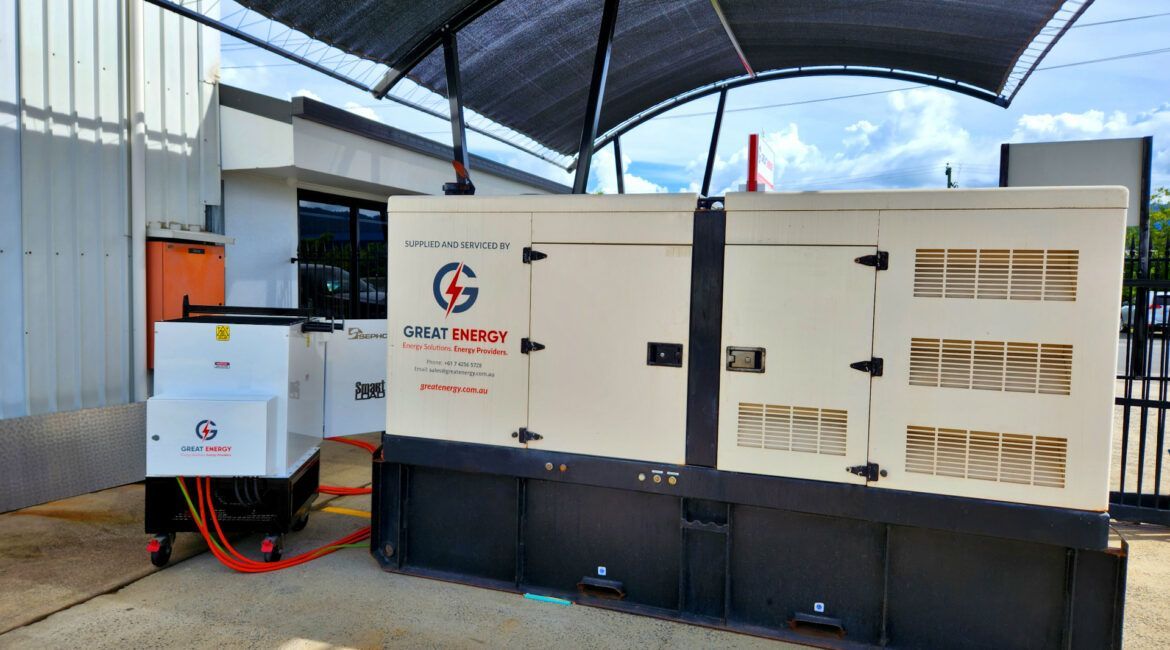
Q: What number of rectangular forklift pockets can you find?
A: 2